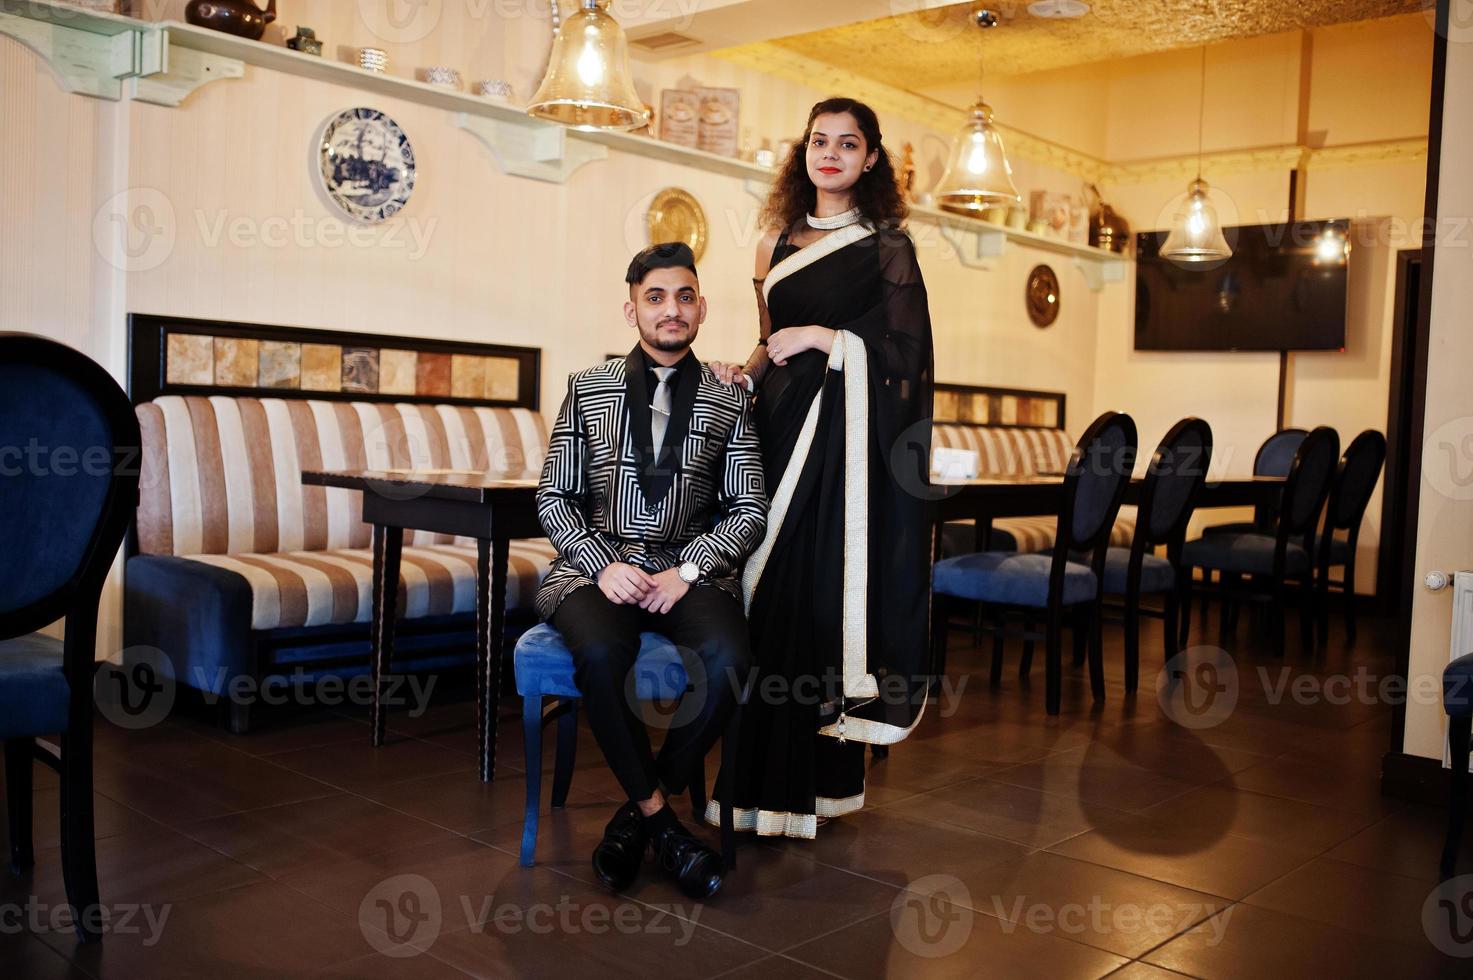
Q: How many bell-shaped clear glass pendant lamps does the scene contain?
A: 3